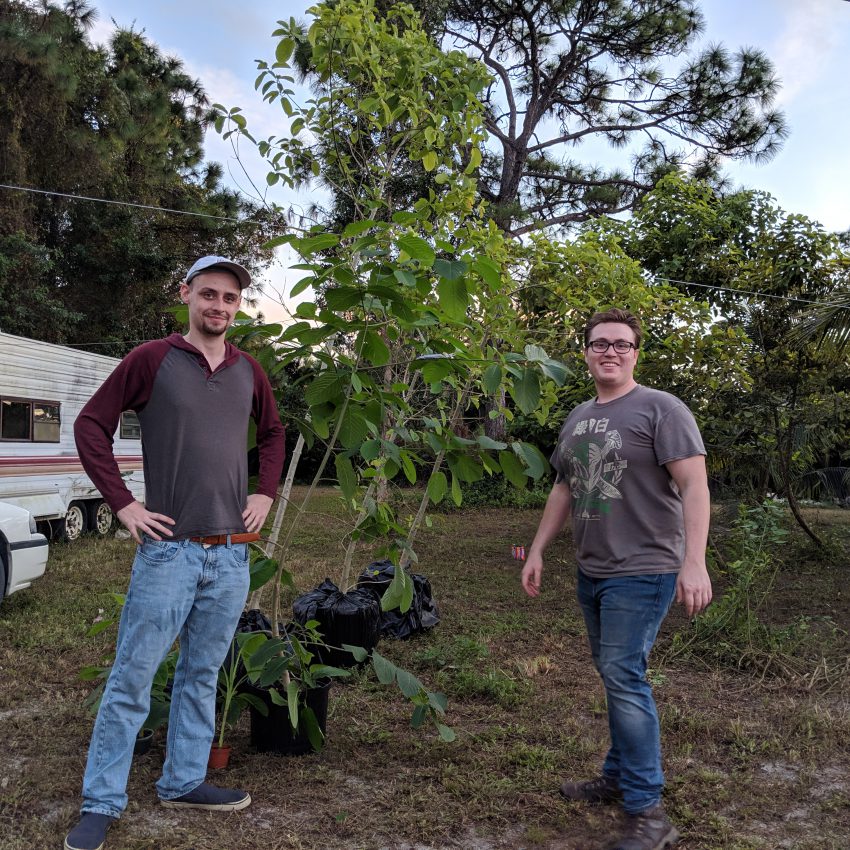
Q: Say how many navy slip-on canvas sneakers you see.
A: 2